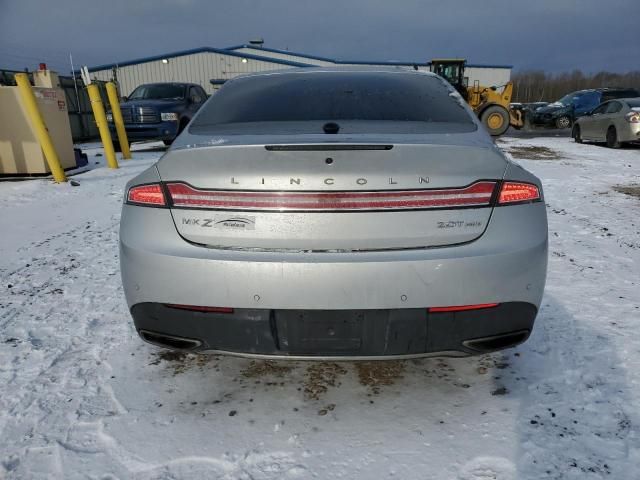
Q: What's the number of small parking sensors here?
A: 4